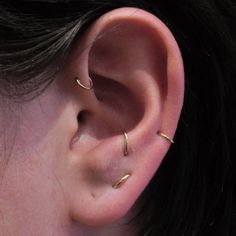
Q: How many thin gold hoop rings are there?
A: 4